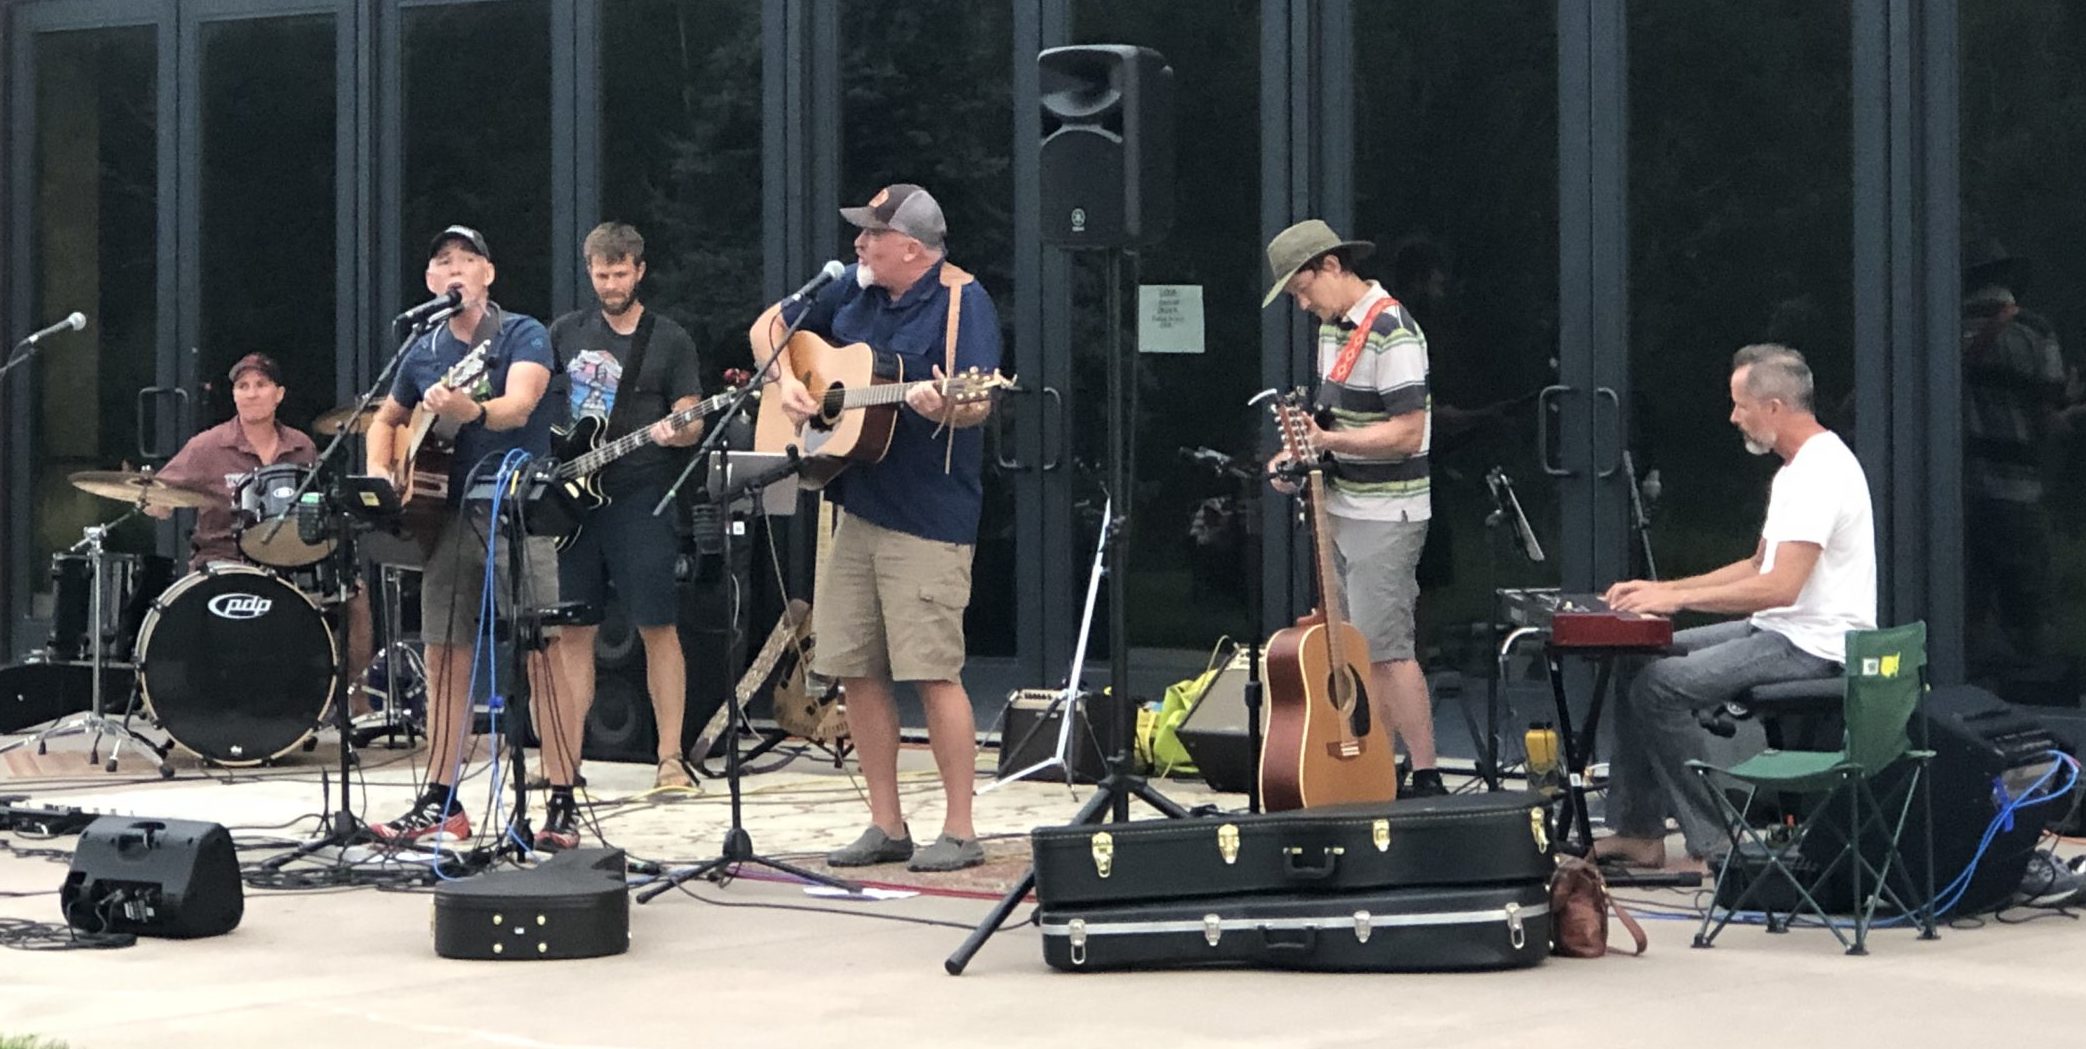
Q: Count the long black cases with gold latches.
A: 1